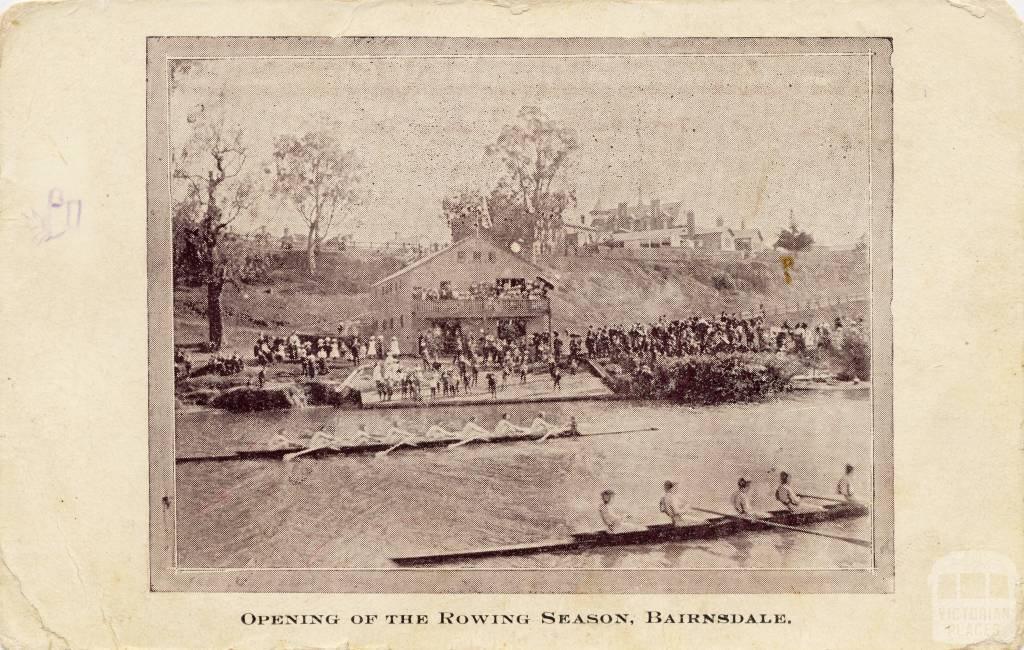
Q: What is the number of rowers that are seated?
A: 13